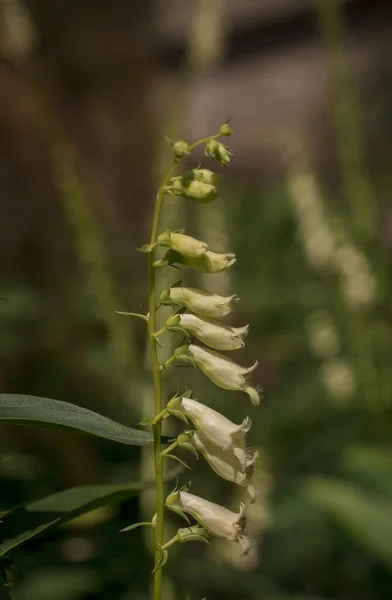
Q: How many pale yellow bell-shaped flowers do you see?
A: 8